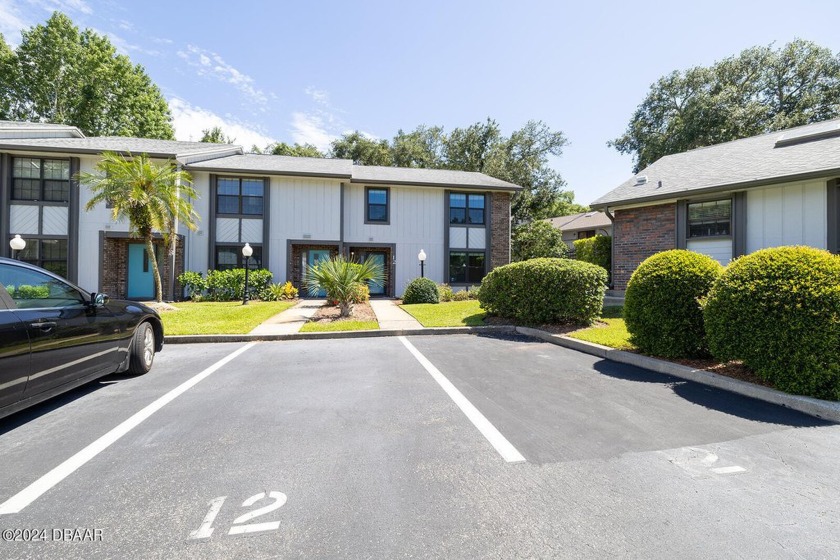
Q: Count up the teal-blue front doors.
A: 3